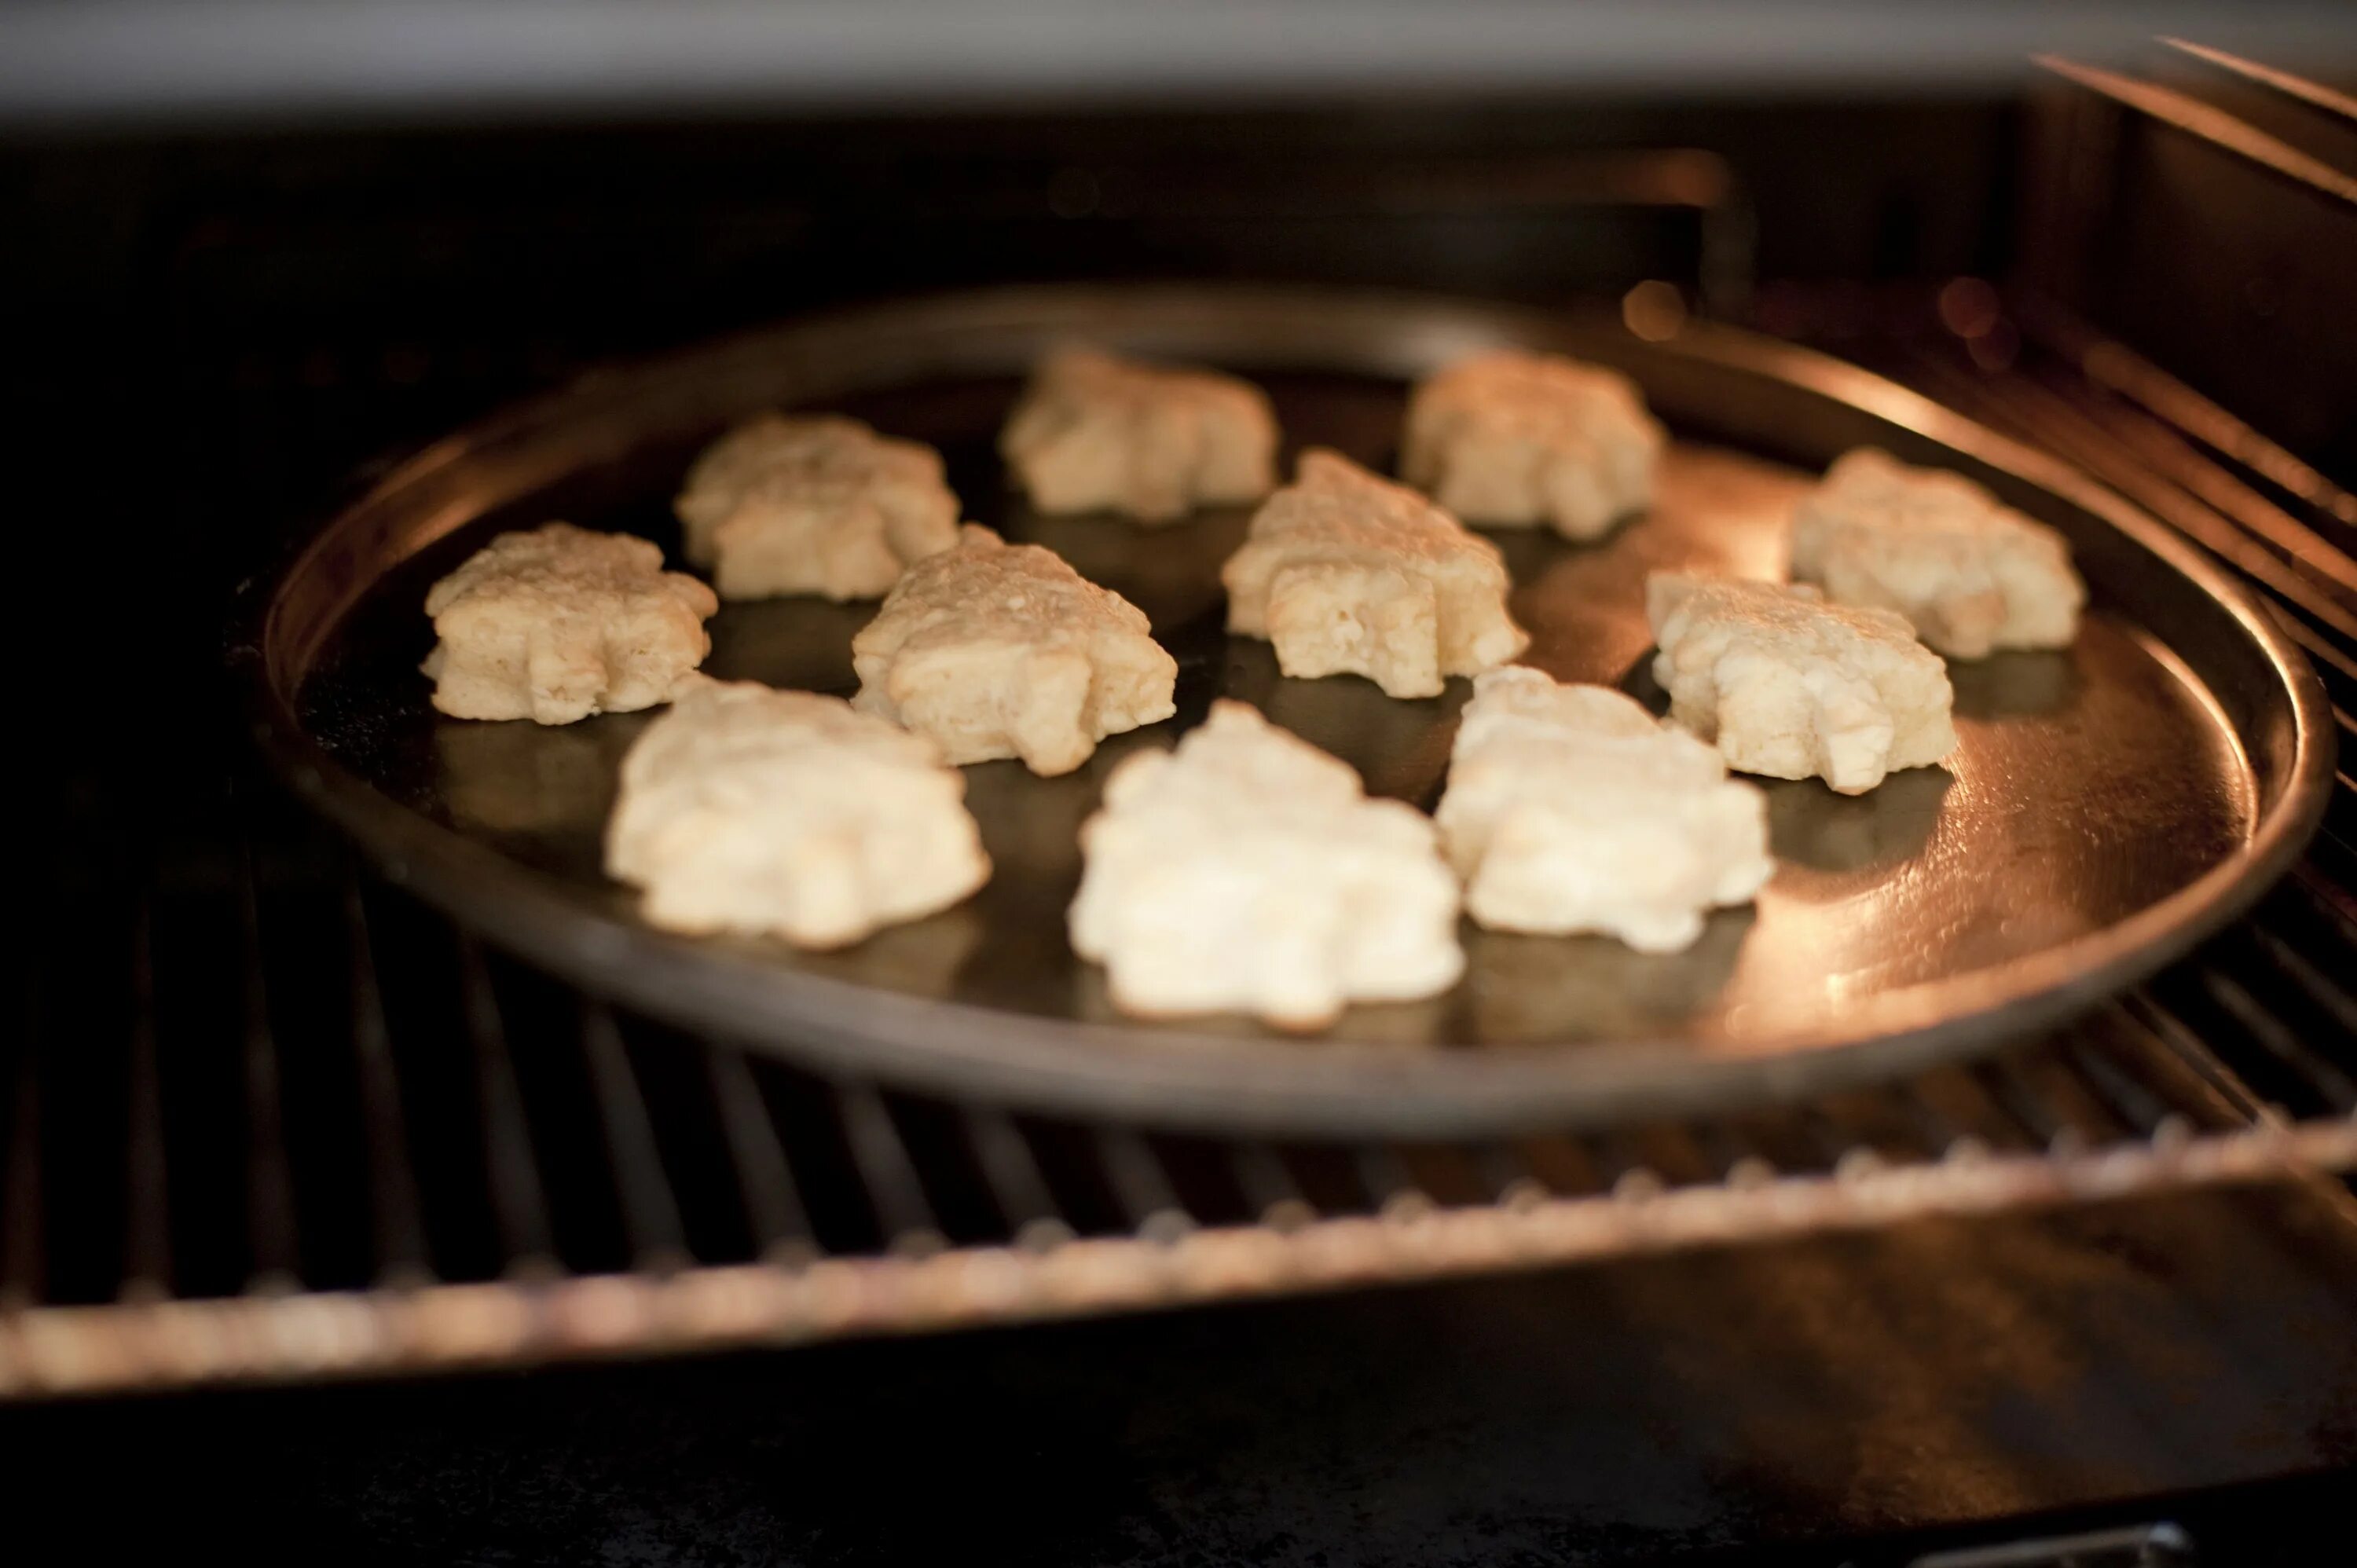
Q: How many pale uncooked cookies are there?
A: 11